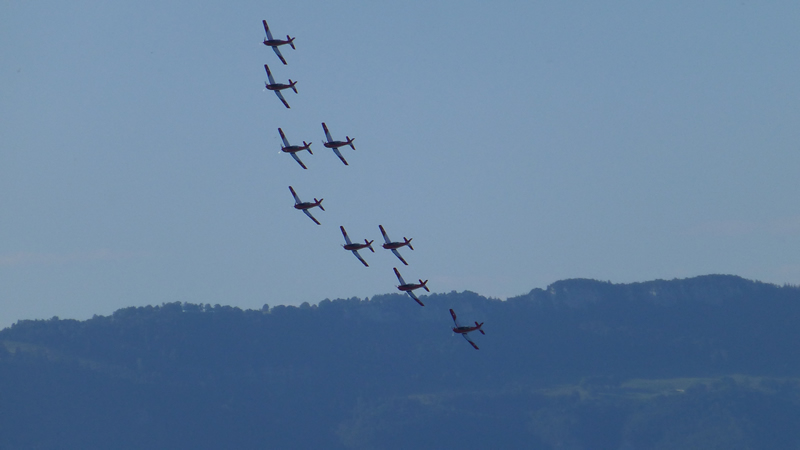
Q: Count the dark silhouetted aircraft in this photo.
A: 9